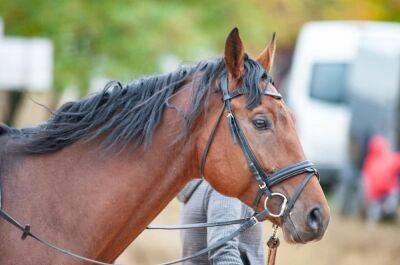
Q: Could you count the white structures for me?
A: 2